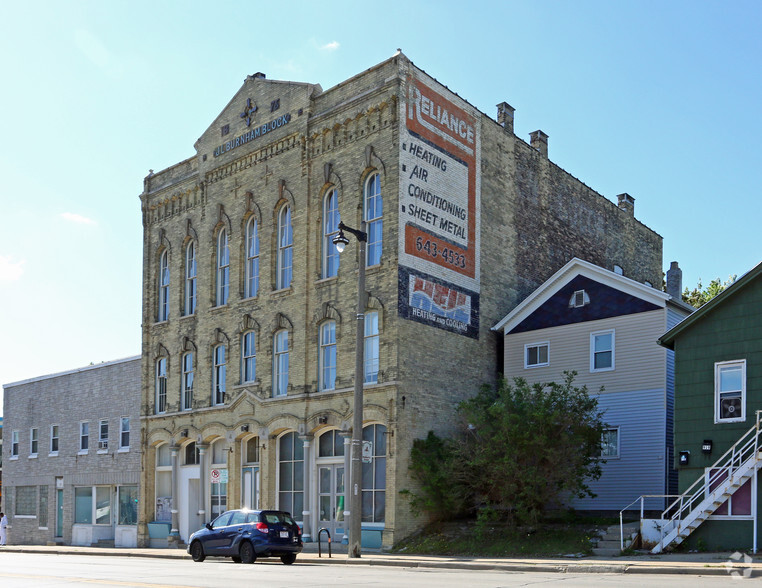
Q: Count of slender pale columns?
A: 4